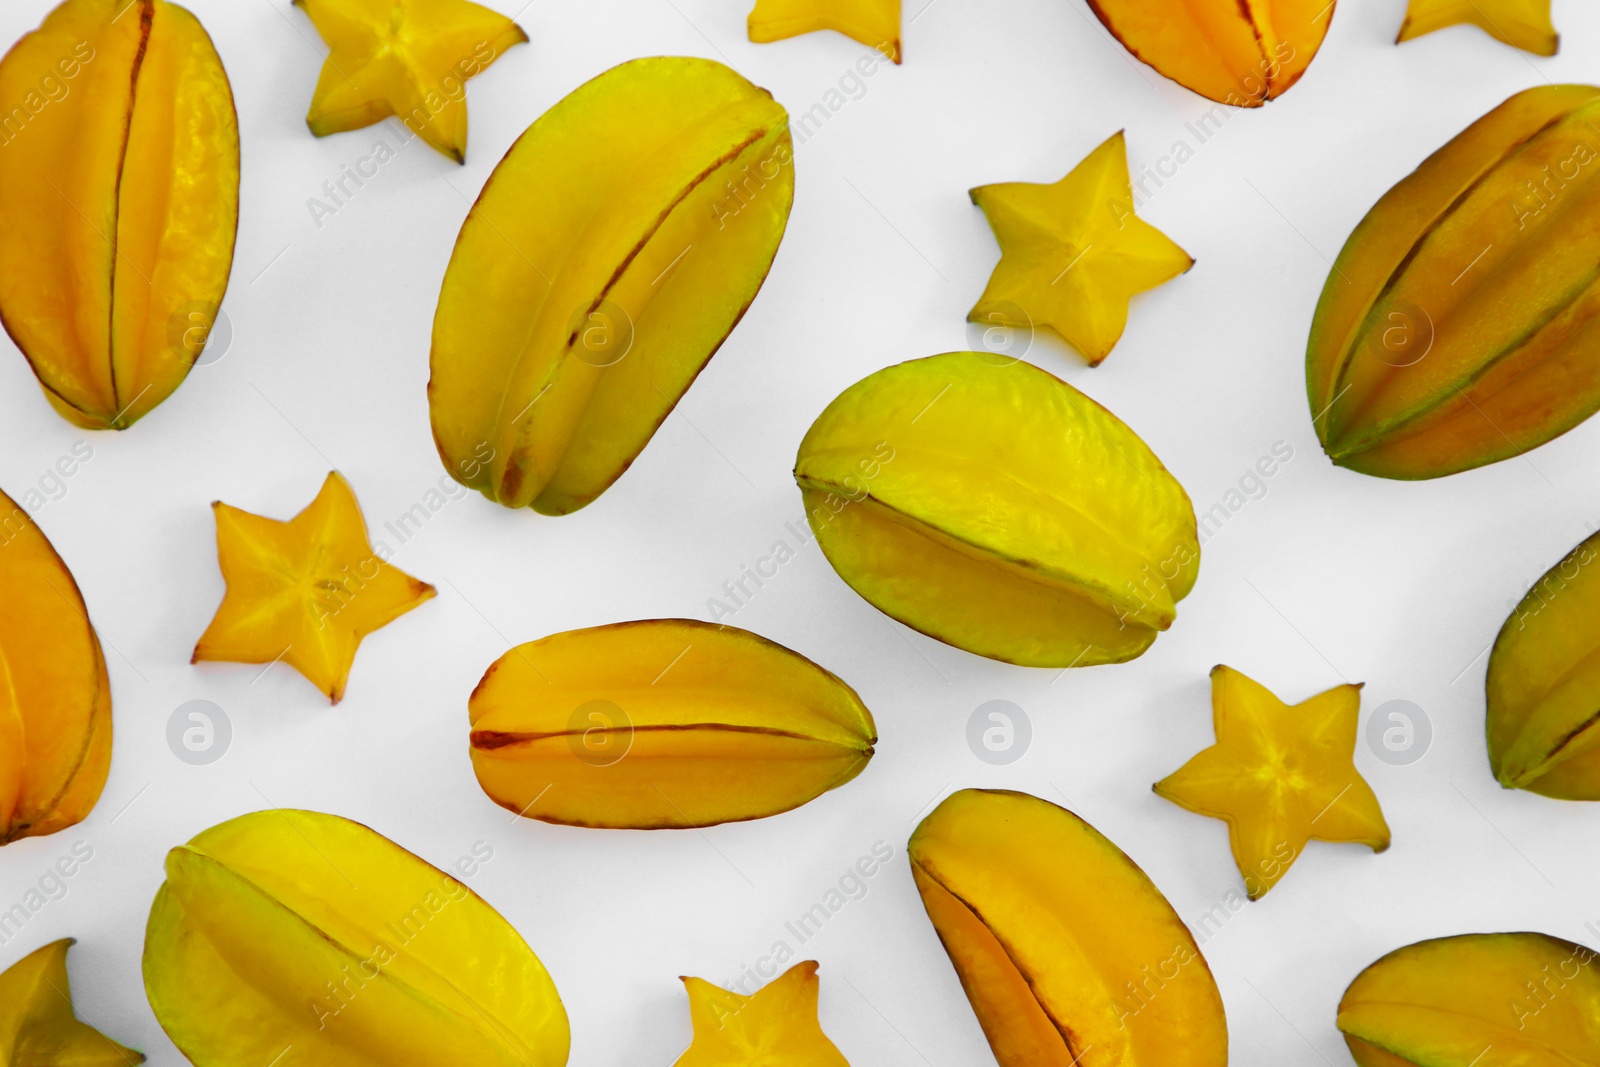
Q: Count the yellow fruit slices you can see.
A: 8